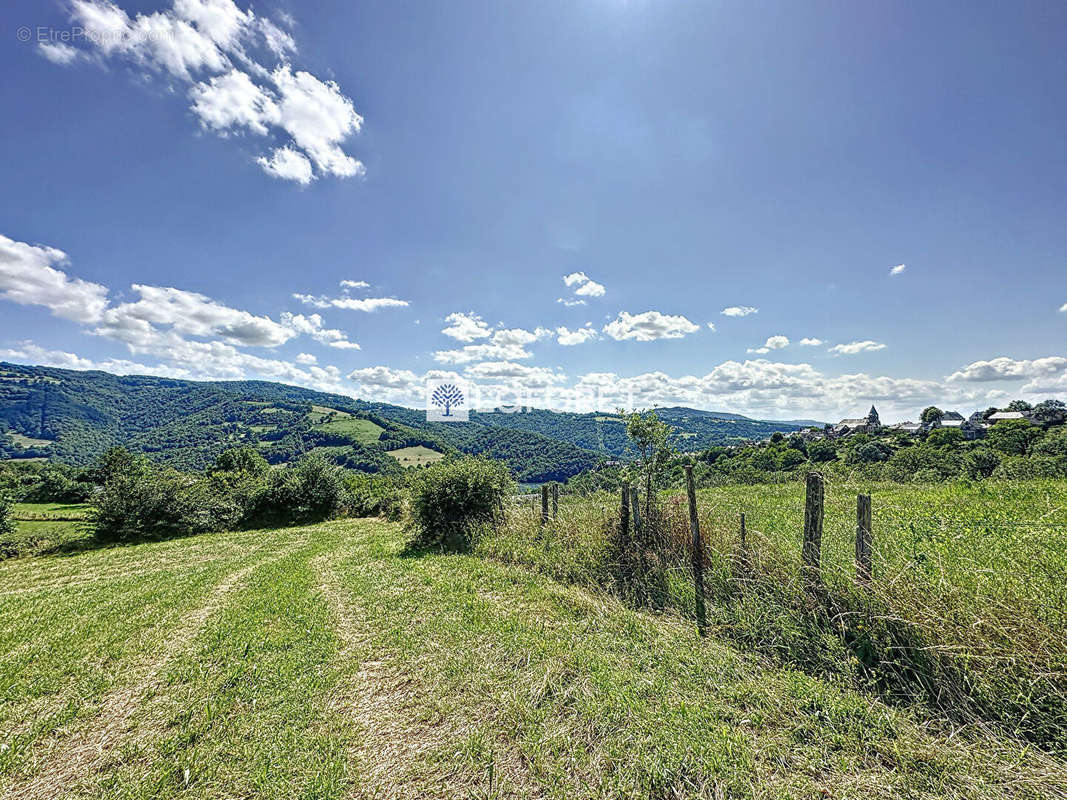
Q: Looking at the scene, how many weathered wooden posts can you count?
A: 8